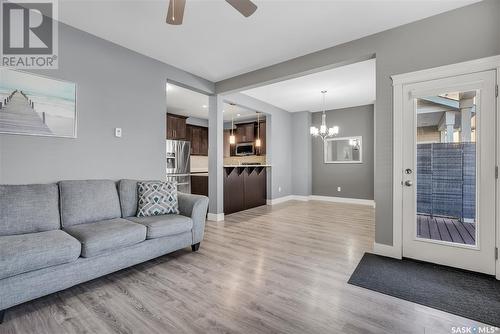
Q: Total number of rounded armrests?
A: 1